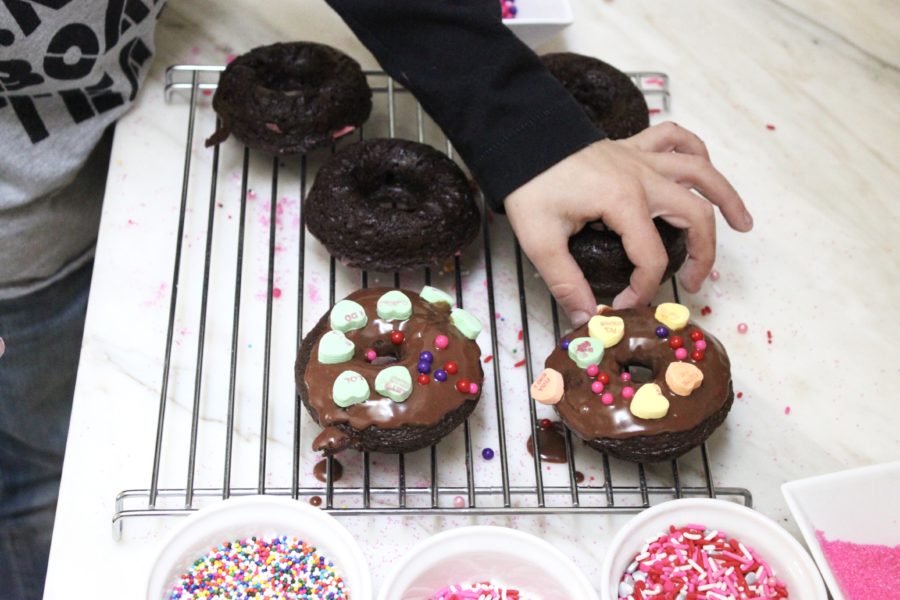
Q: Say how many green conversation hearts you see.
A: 8